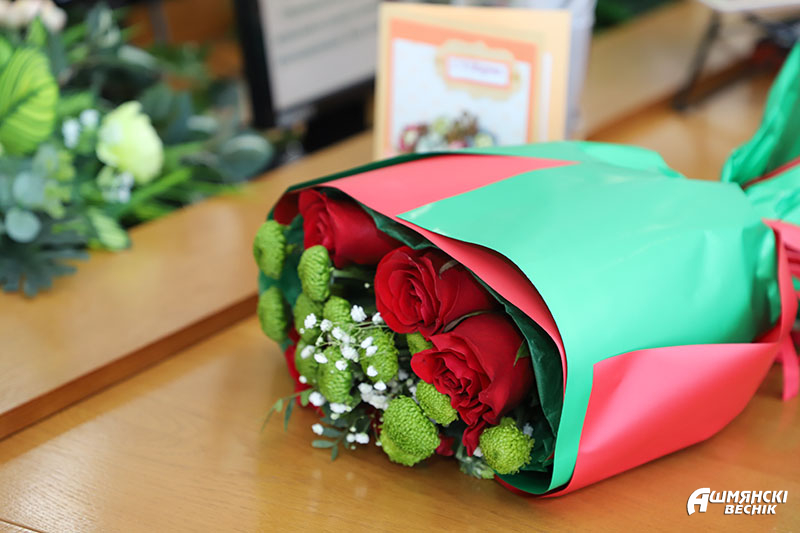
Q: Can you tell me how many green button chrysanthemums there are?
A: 12